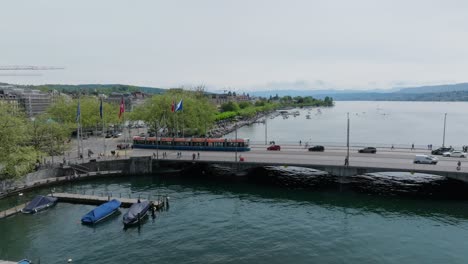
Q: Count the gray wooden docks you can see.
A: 1